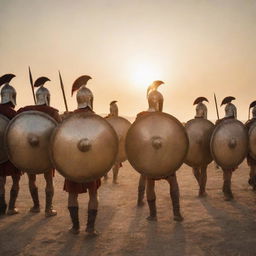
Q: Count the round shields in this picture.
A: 8